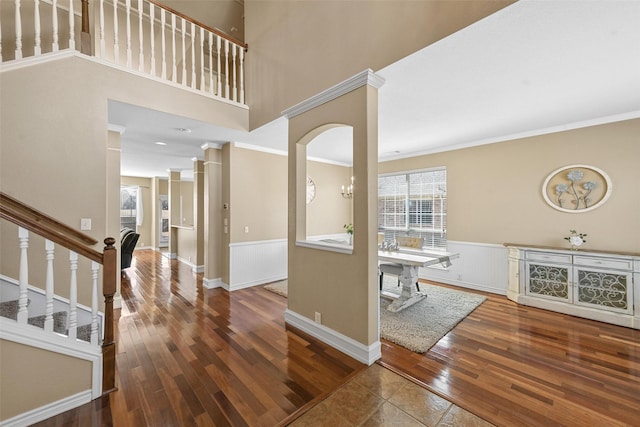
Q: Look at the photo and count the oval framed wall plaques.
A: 1